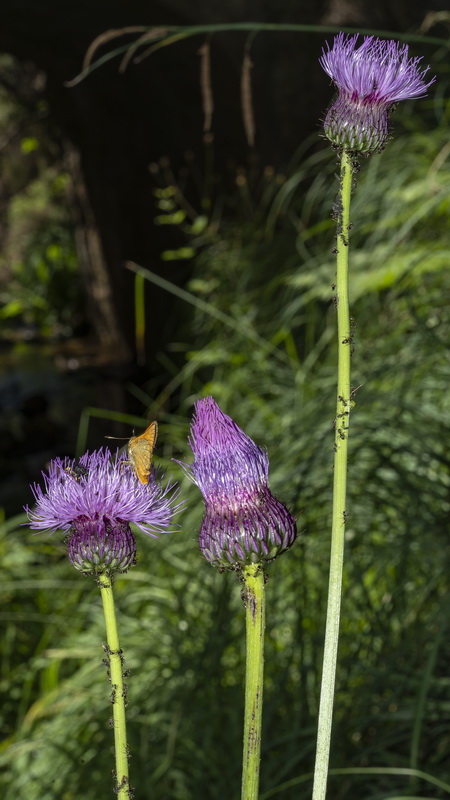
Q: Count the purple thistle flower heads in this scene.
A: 3